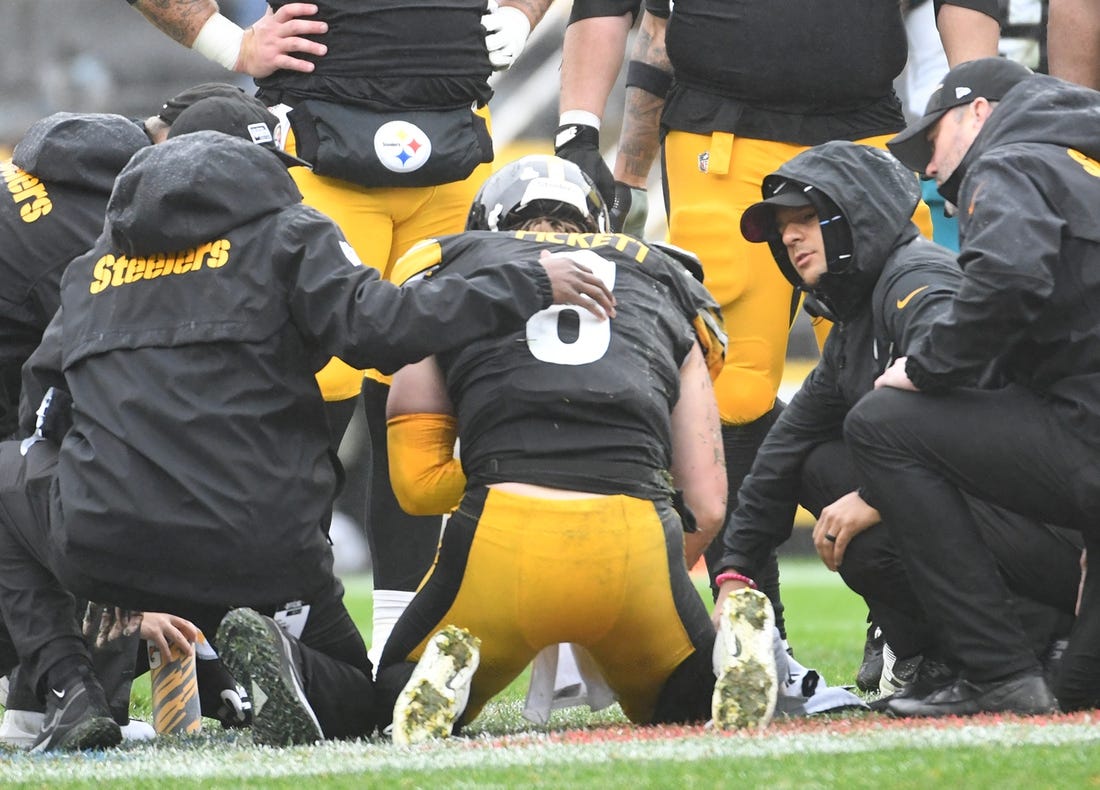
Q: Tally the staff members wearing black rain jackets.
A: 4